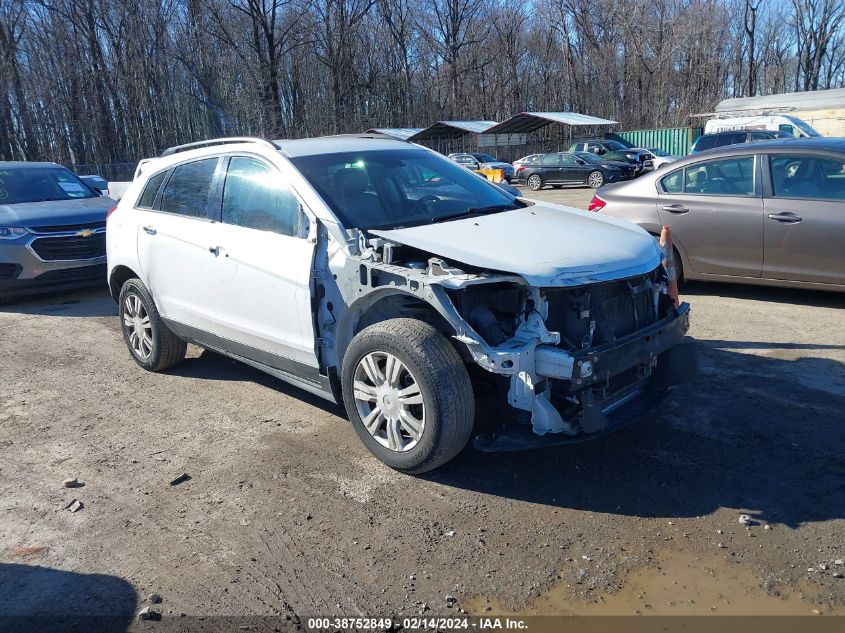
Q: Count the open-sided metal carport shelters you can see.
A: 3